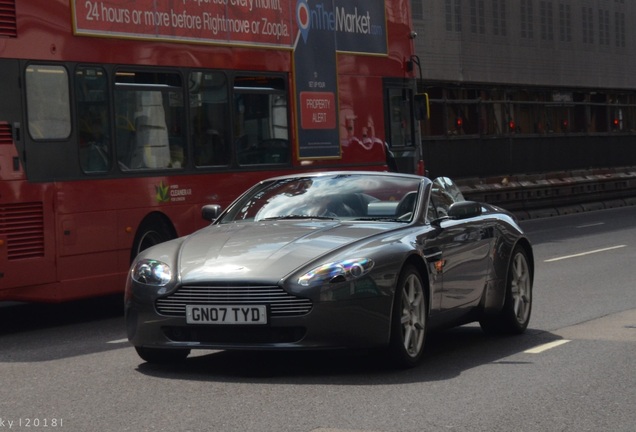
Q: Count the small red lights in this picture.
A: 4